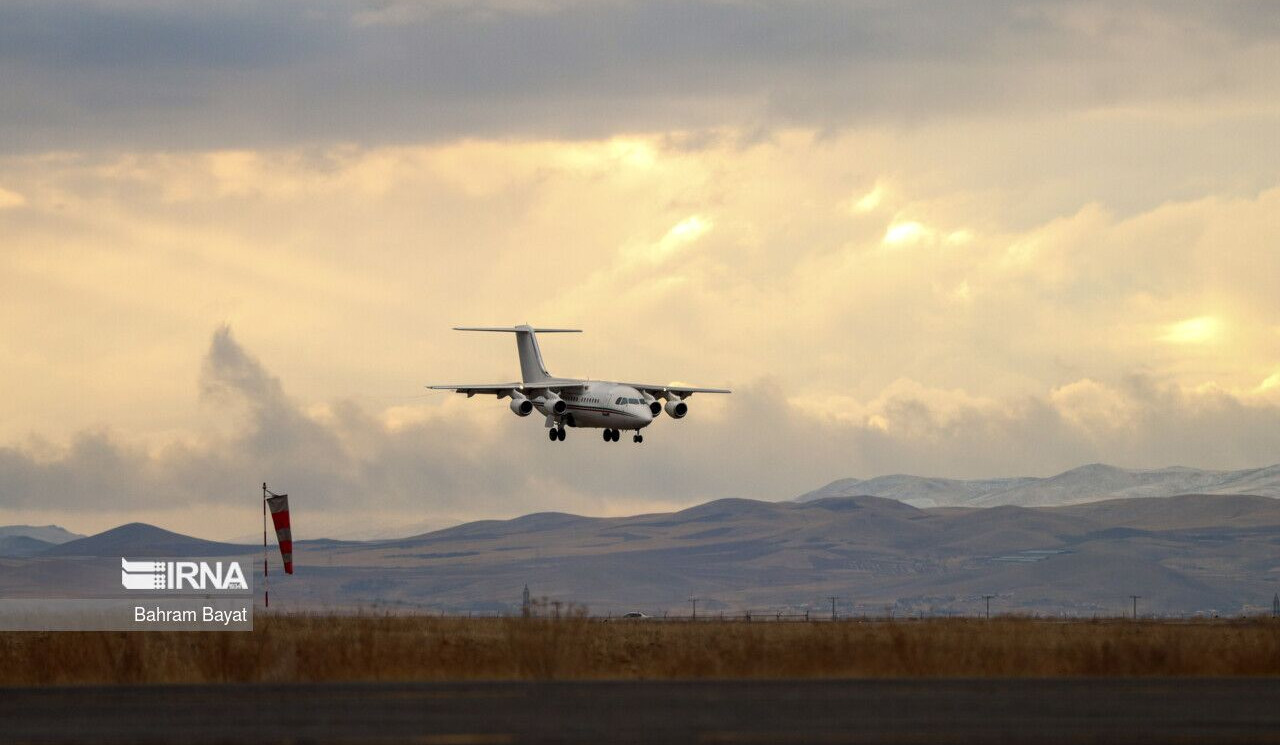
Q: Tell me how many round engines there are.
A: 4